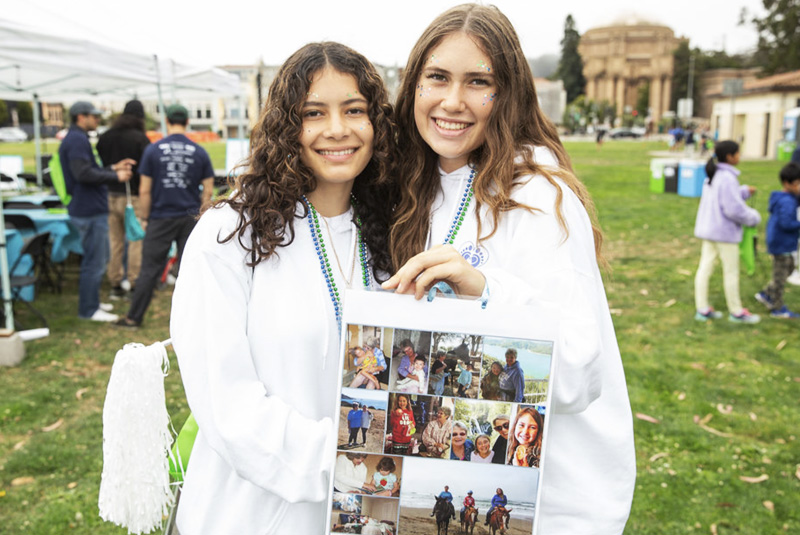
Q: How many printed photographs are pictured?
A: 11